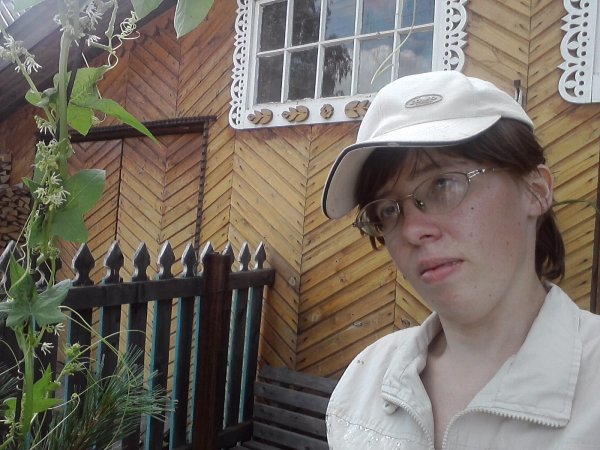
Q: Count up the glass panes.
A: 10